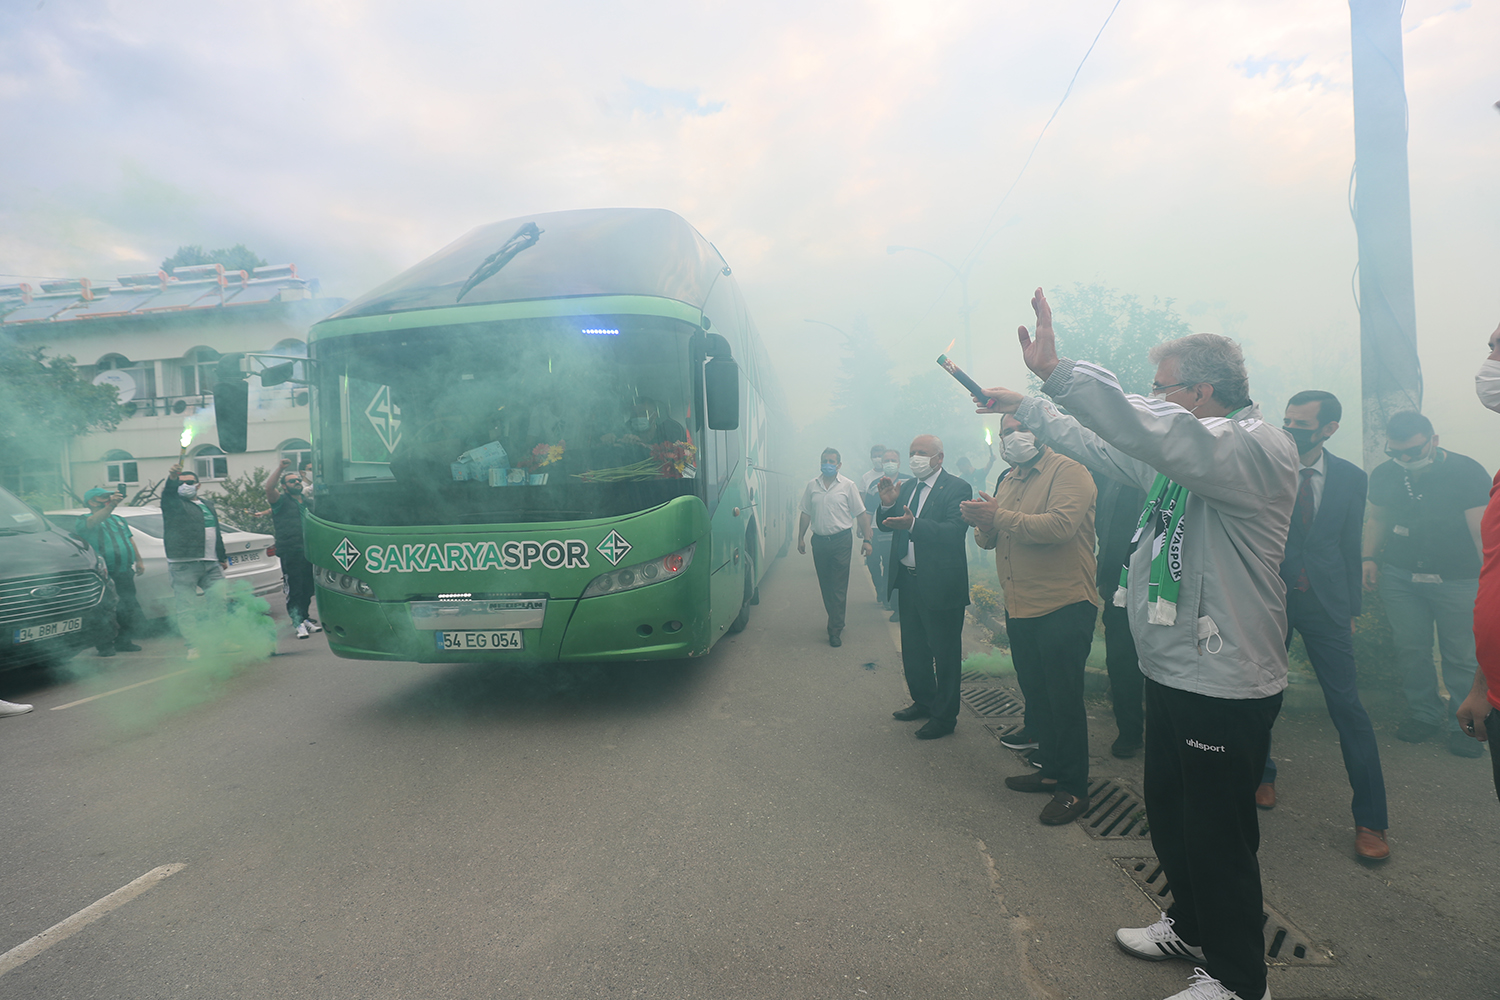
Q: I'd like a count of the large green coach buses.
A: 1